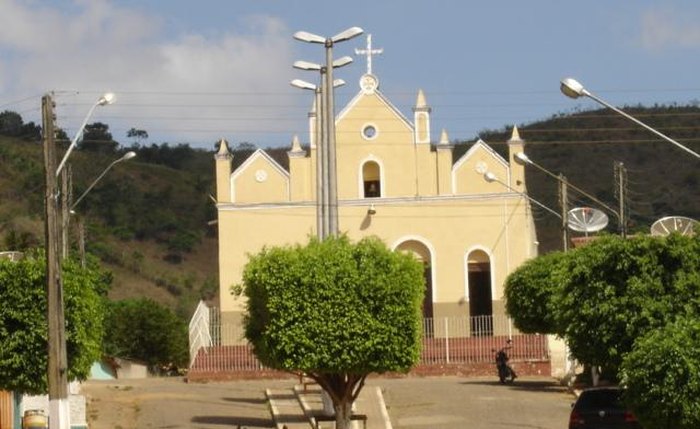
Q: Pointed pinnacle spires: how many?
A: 6